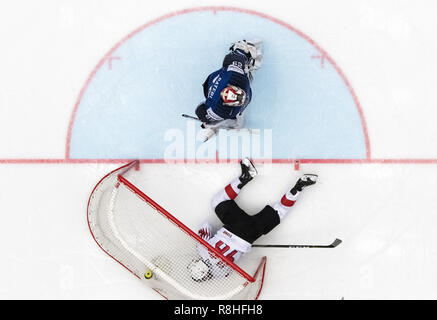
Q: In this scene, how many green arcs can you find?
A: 0